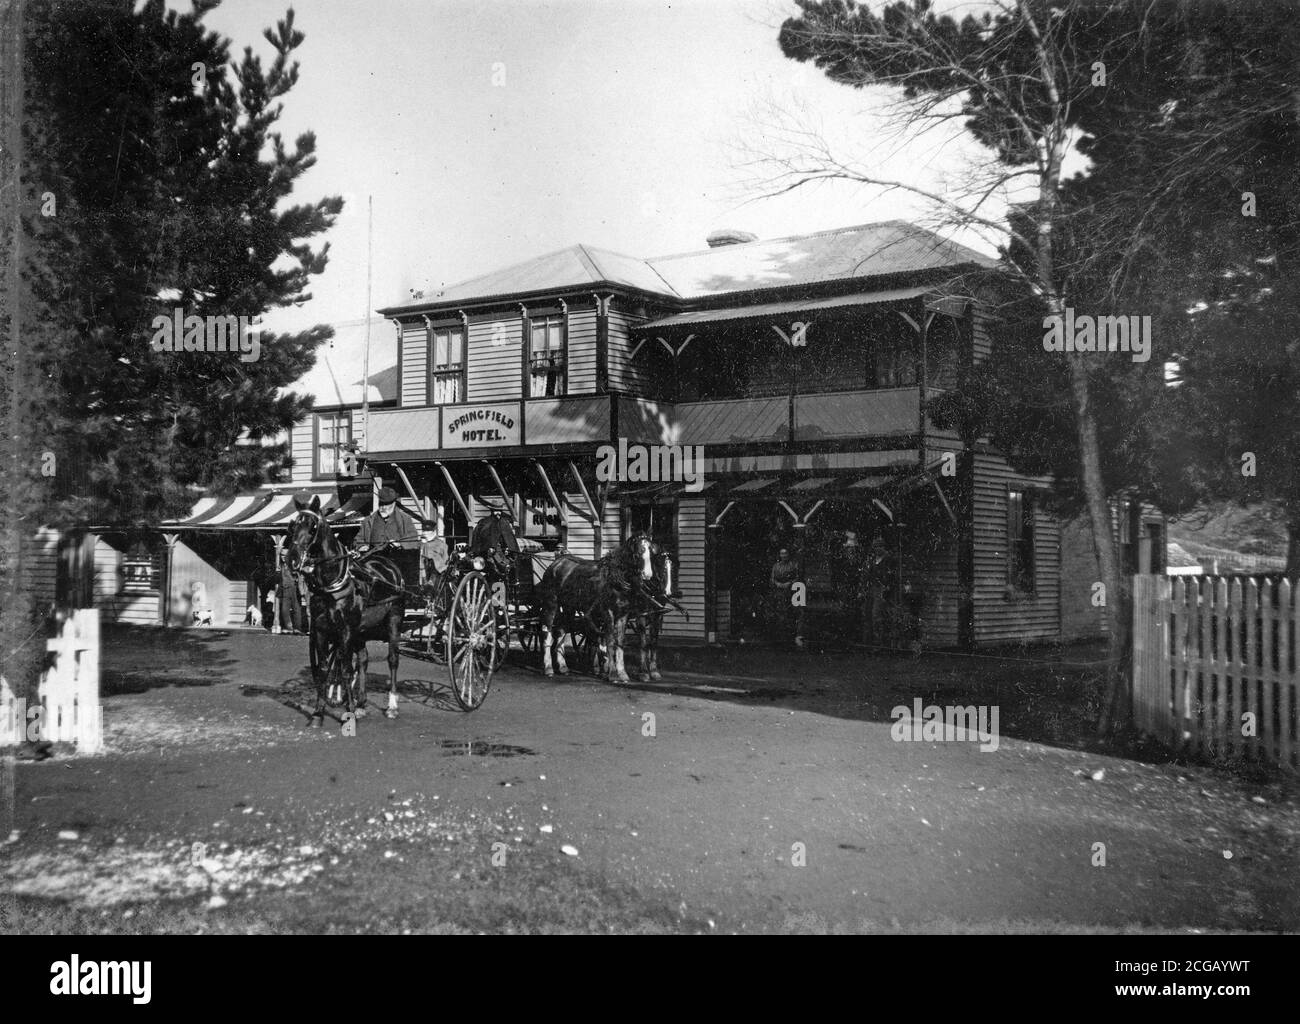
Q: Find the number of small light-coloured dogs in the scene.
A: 2